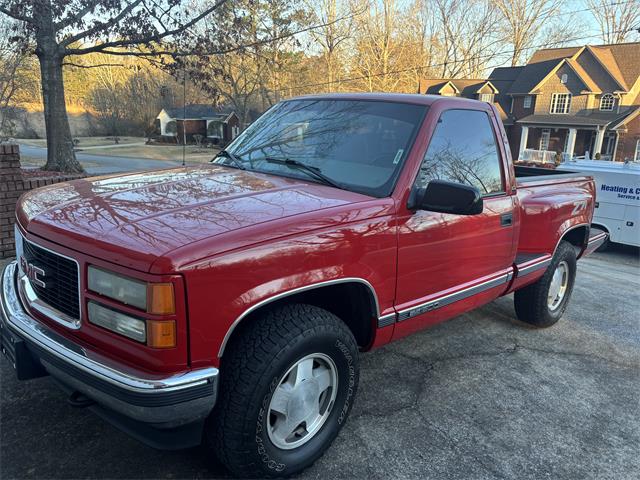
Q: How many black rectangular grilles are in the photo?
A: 1